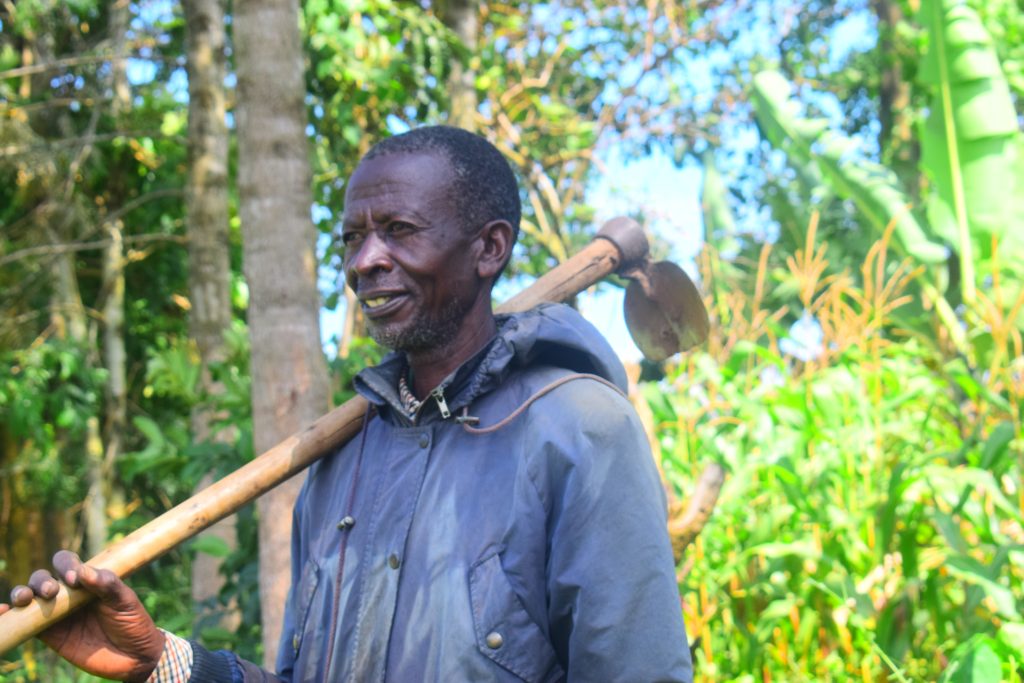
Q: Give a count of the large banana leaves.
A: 2